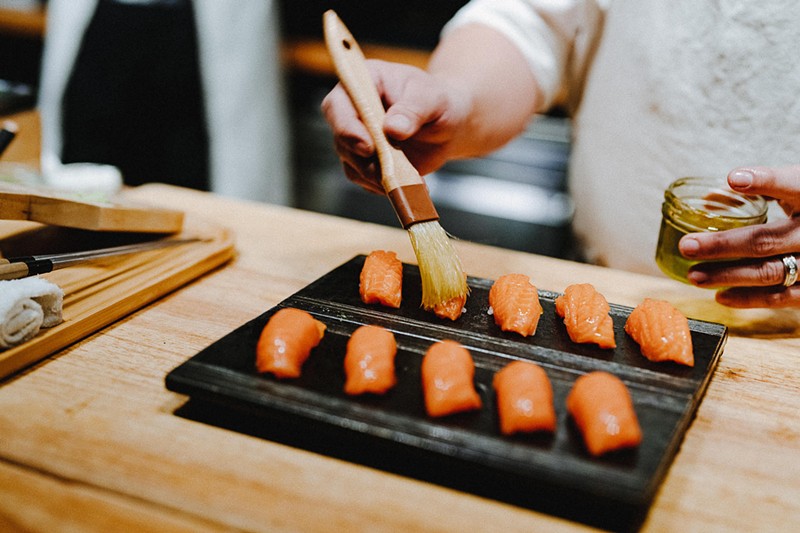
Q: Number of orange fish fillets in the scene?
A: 10